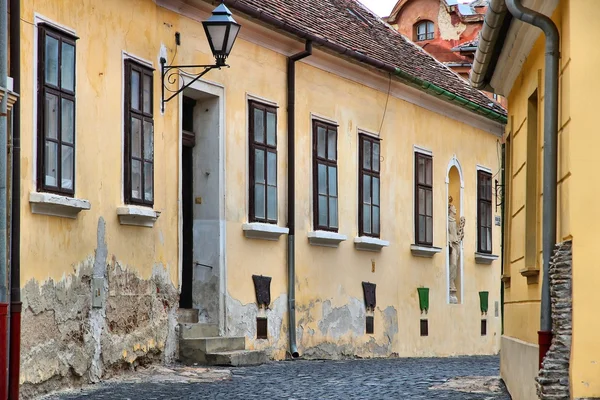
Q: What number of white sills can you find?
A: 7